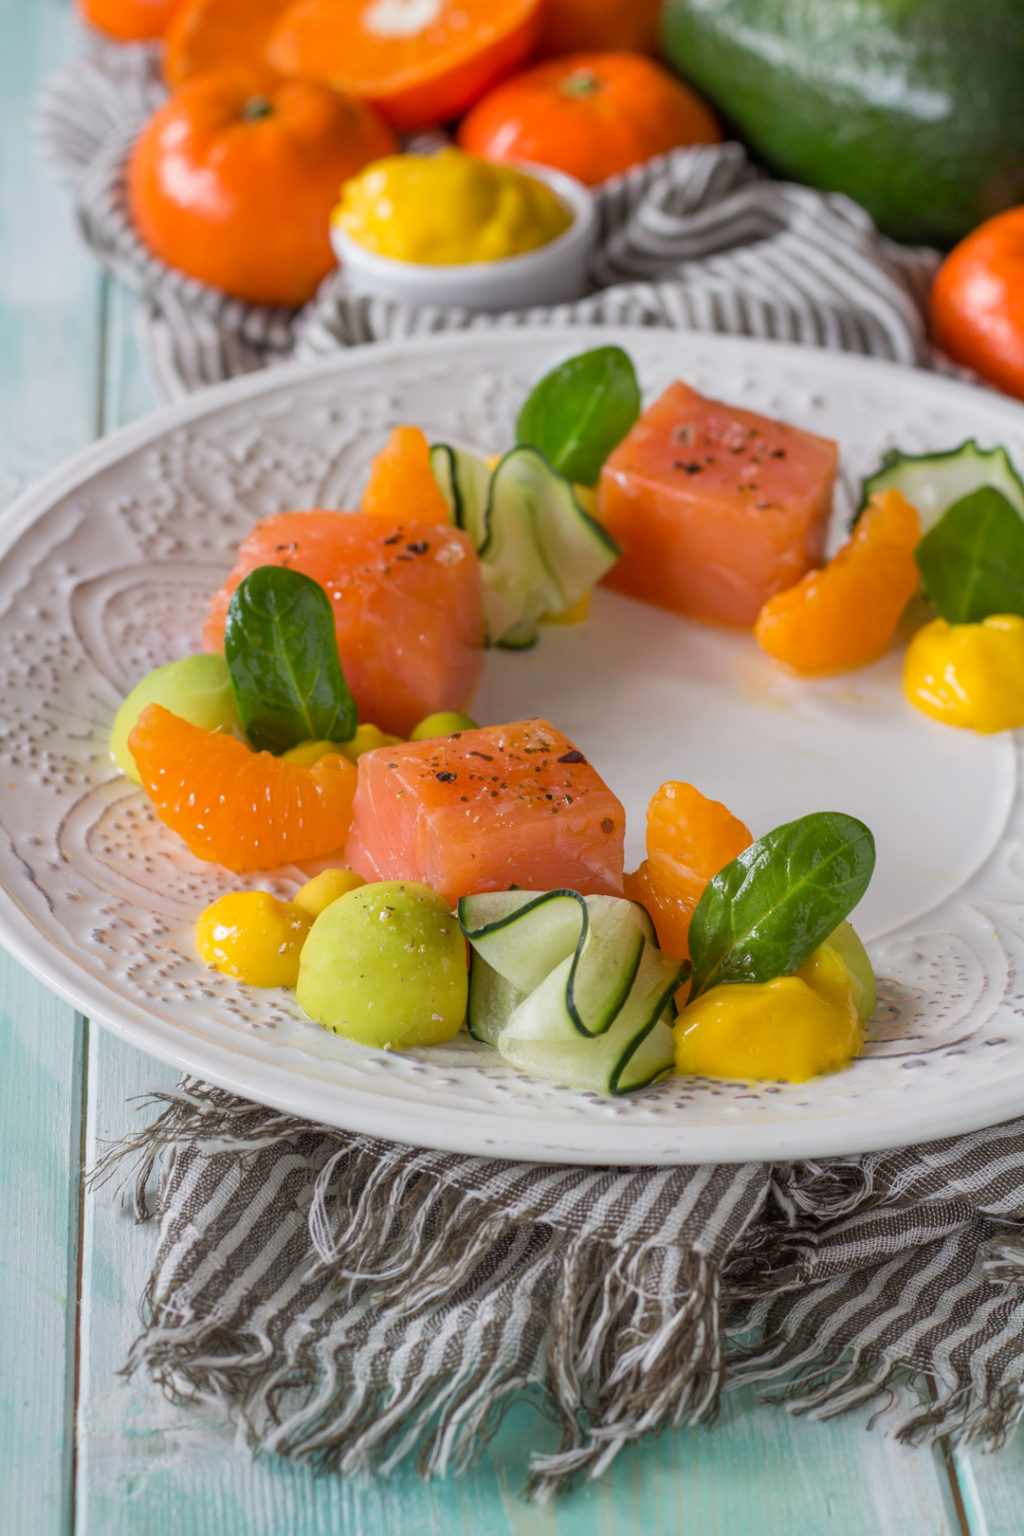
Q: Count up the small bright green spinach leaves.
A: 4